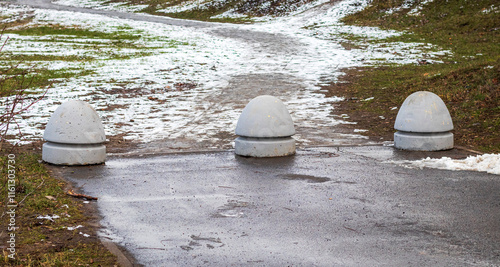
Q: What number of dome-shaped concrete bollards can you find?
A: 3